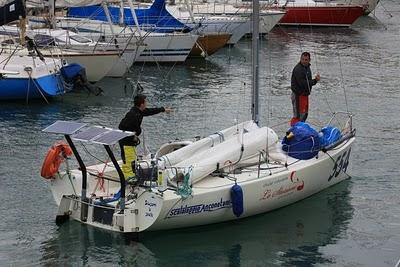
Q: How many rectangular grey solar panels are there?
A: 3